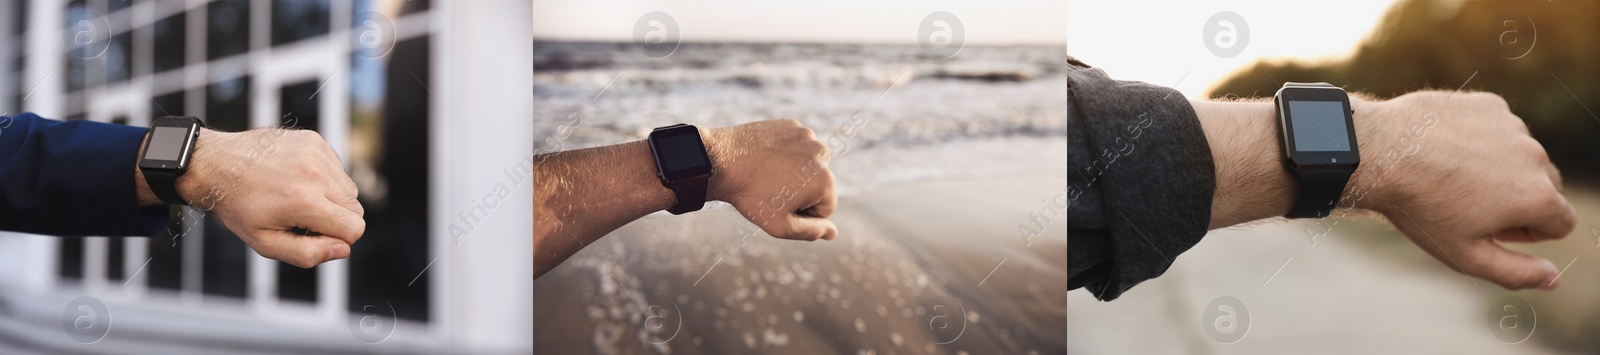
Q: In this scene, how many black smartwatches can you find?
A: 3